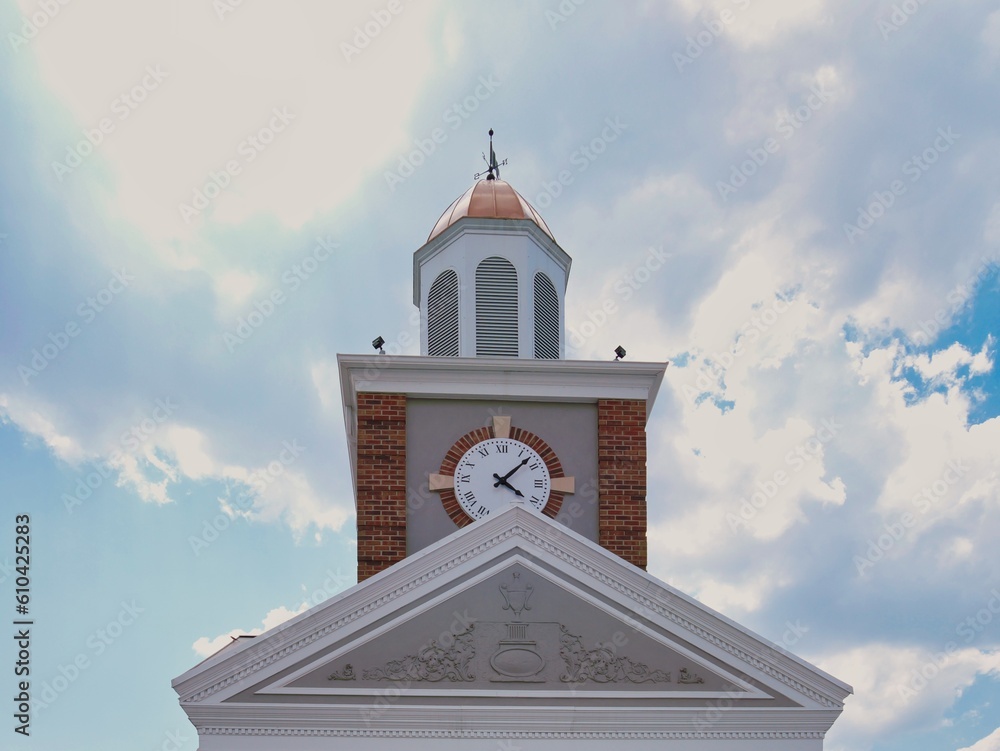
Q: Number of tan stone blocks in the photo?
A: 3